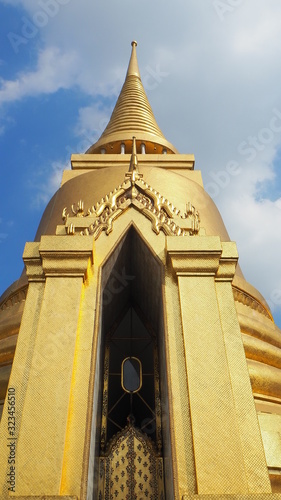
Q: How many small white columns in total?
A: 4